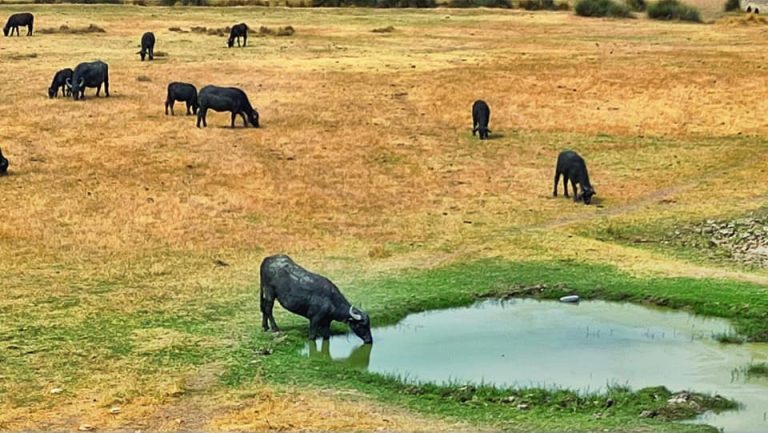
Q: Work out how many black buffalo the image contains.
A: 11